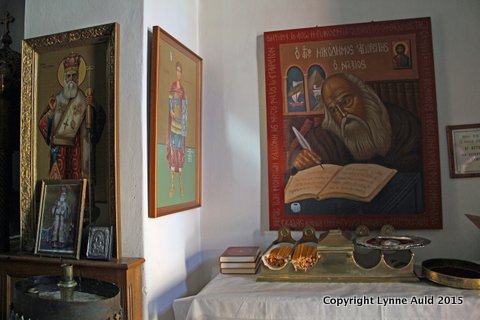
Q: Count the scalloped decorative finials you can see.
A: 4